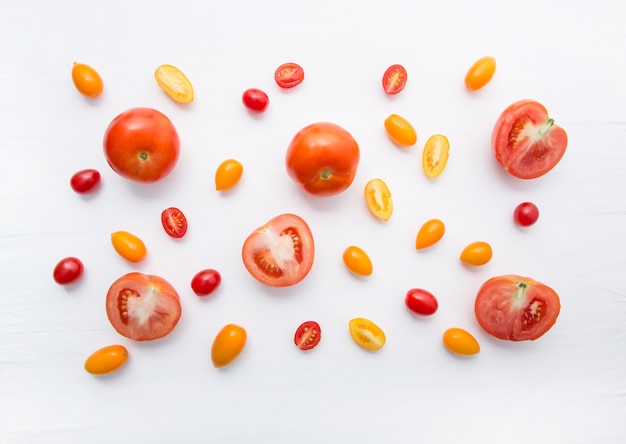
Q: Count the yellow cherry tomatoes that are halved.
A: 4